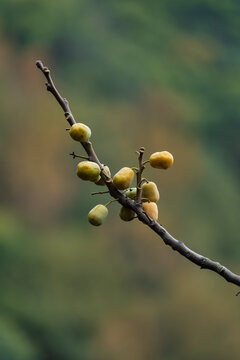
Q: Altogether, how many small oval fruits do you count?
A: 10